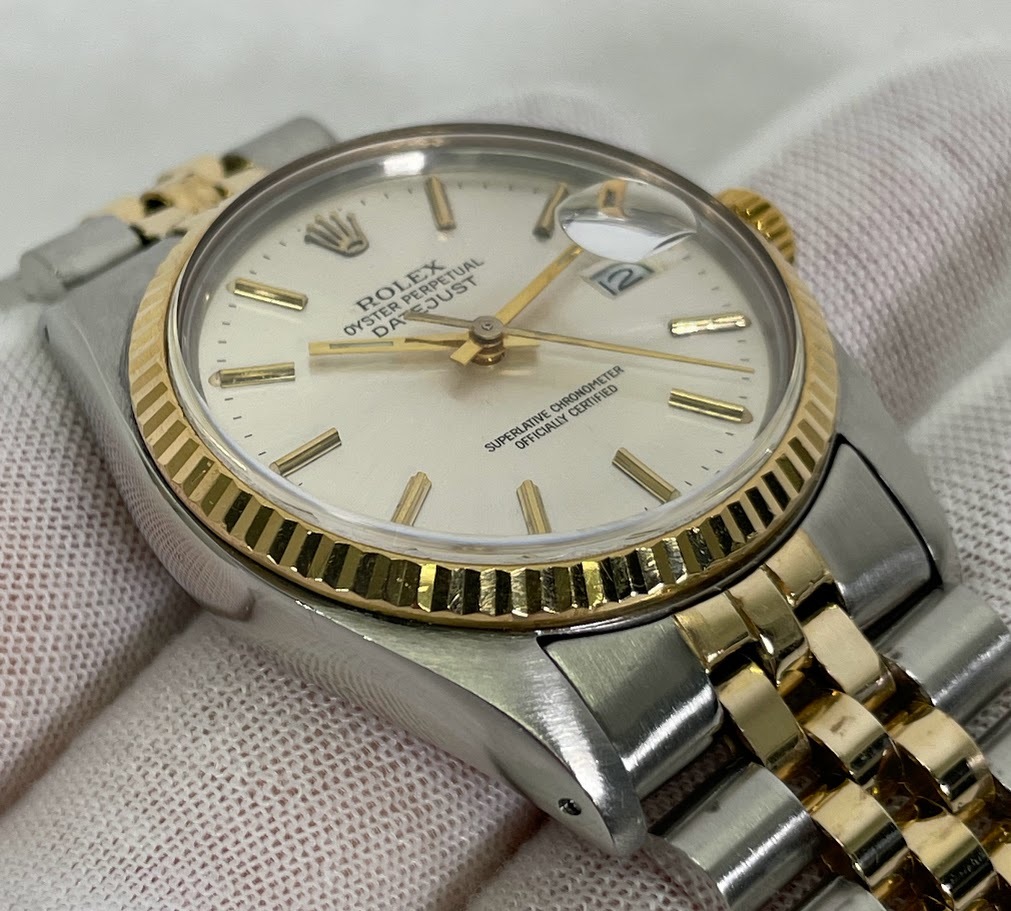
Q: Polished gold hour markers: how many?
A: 10